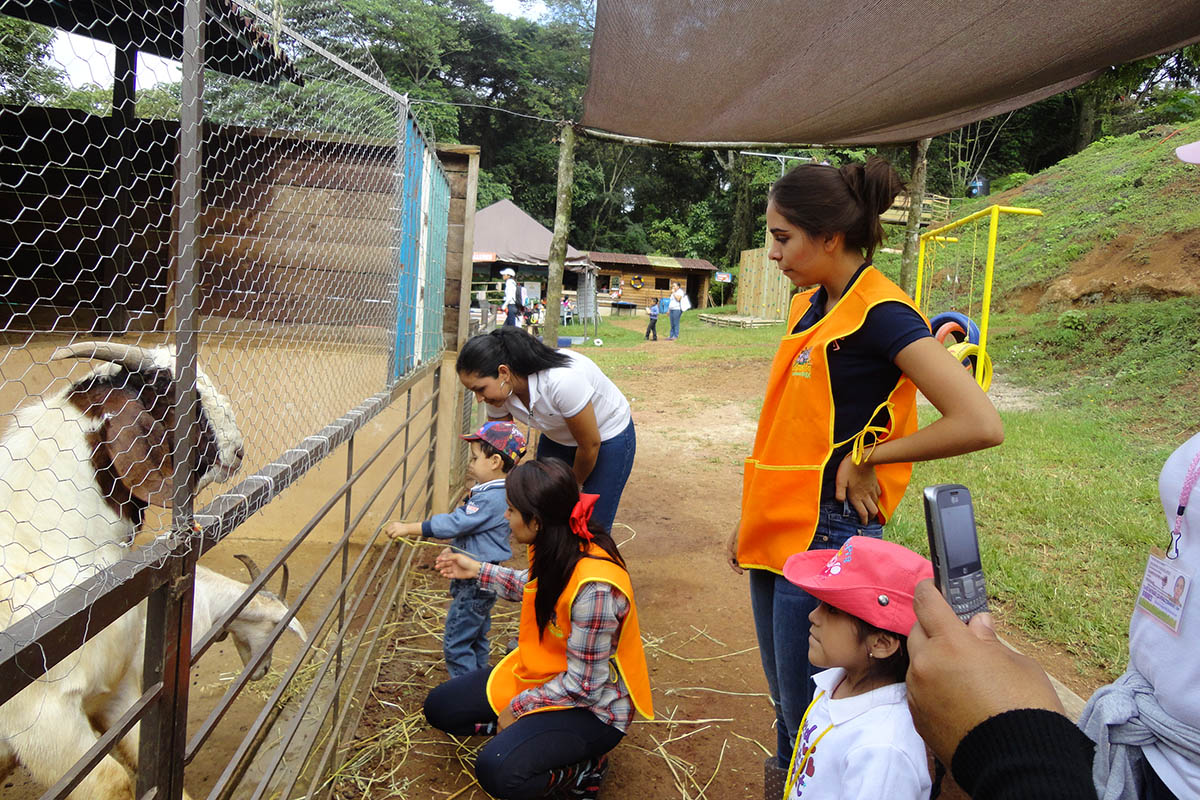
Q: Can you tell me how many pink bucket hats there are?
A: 1